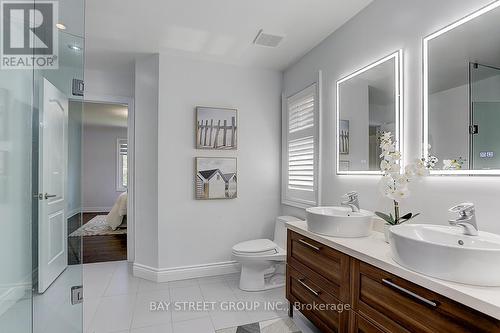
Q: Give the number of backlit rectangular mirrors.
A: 2